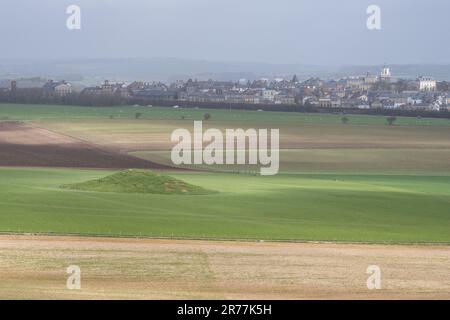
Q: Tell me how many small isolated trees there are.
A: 4